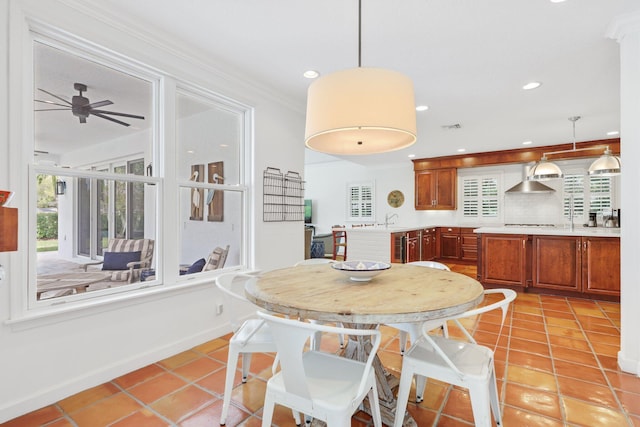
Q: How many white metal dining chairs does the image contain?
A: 5